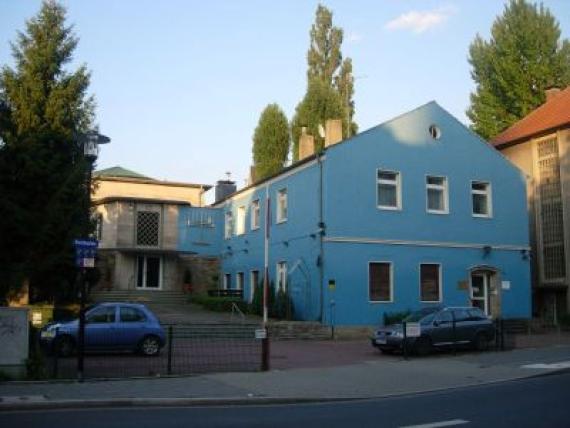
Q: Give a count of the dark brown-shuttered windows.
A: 2